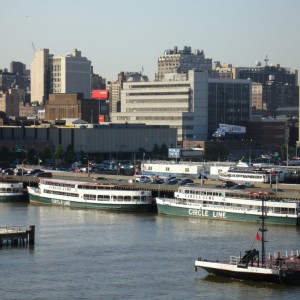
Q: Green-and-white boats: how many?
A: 3